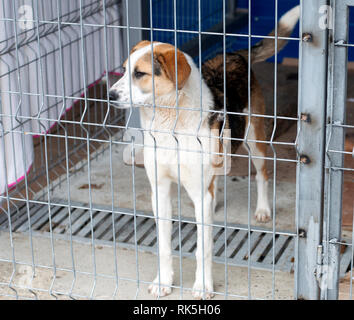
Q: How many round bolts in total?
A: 4